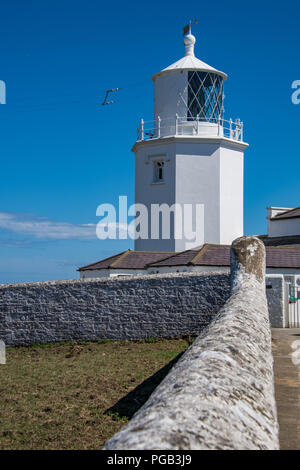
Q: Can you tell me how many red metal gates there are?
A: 0